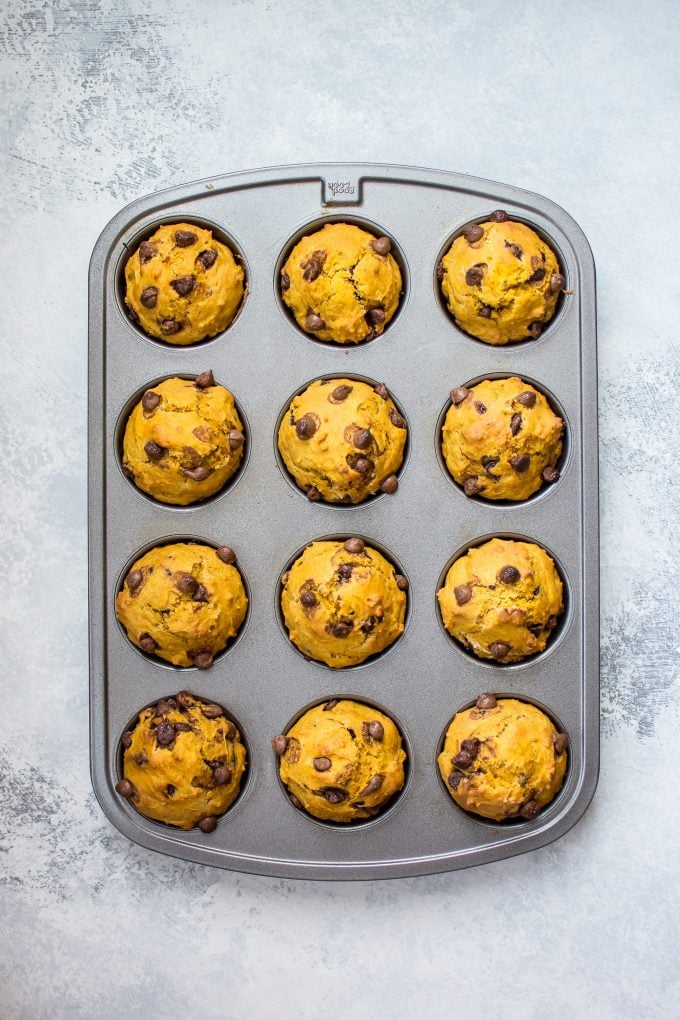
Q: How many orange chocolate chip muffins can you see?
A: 12